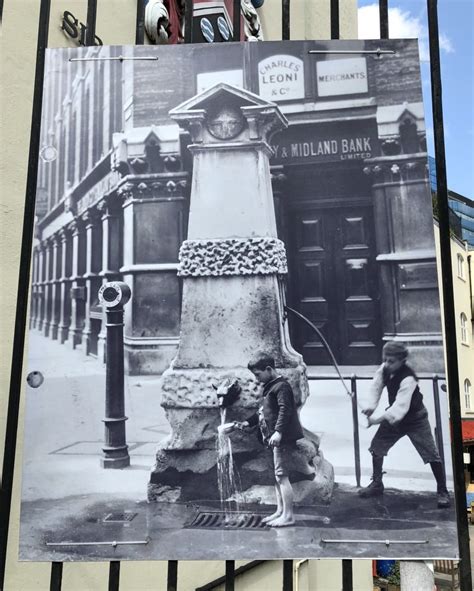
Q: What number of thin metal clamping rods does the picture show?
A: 4